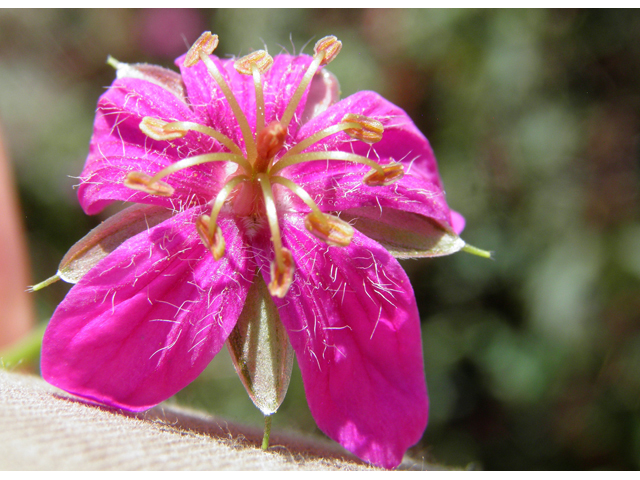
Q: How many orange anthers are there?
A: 10